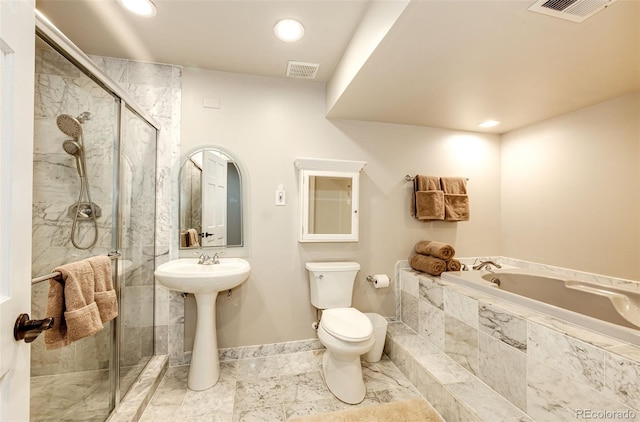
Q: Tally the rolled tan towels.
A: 3